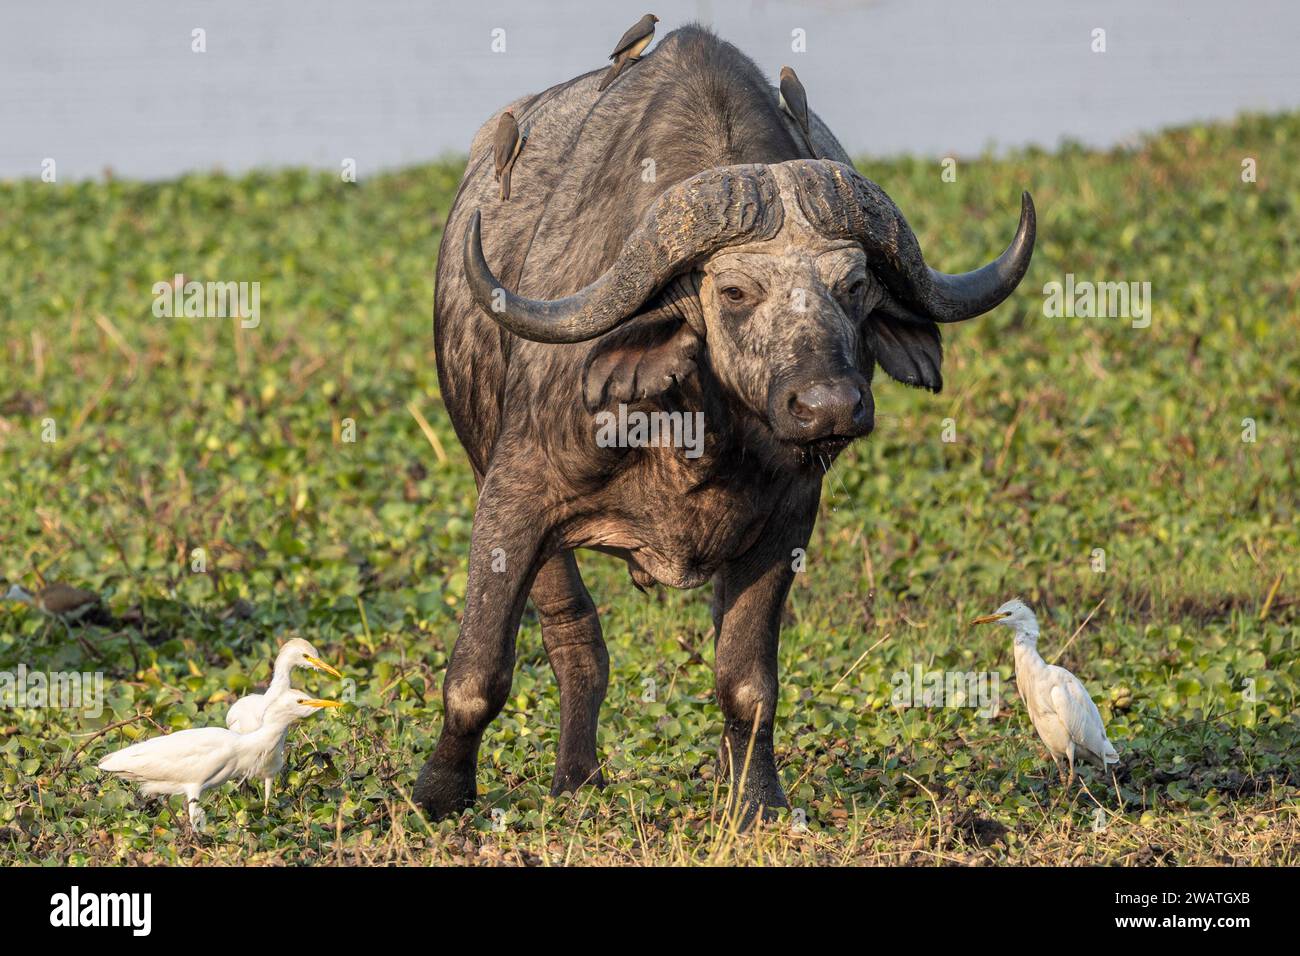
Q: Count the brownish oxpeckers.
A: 3